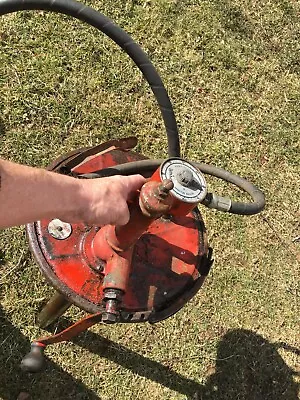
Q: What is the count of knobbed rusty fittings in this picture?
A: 1